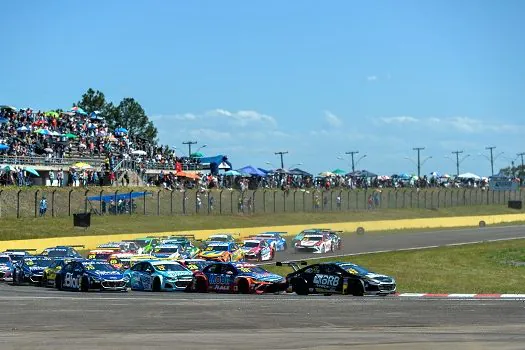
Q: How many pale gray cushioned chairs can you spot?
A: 0